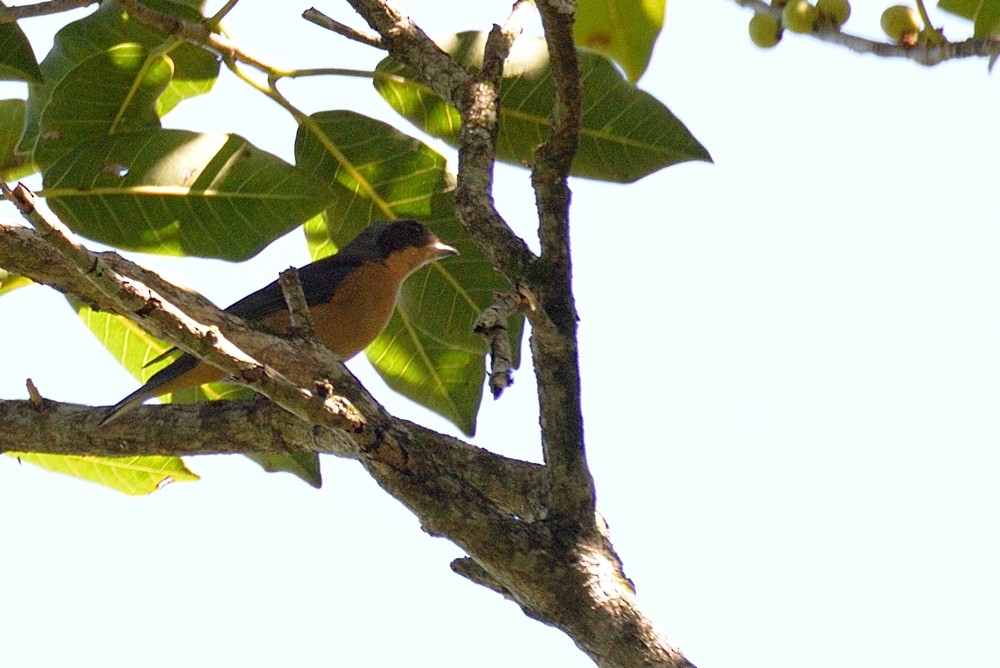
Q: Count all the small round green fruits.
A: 4